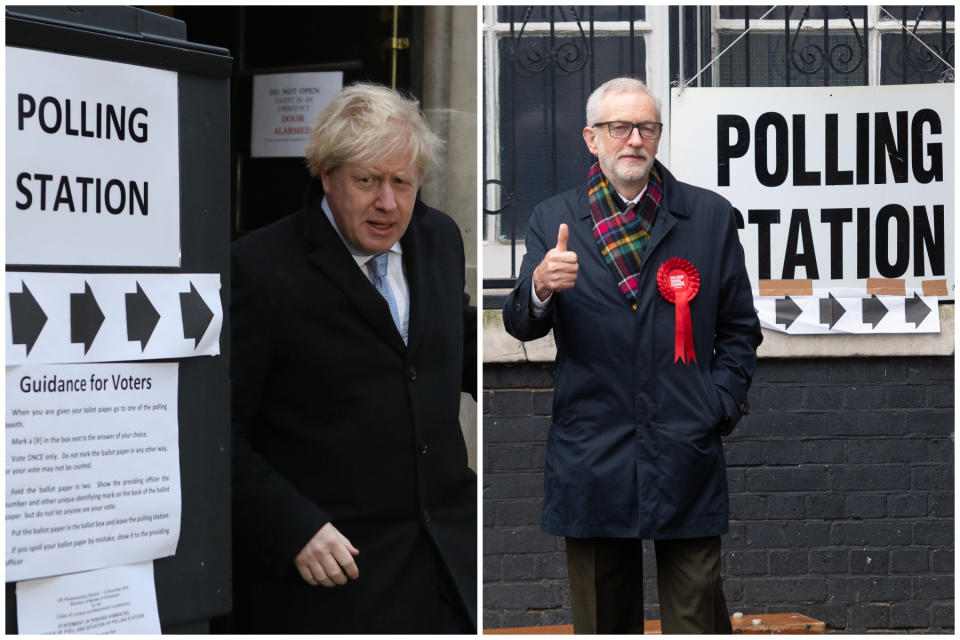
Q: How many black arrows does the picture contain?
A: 8